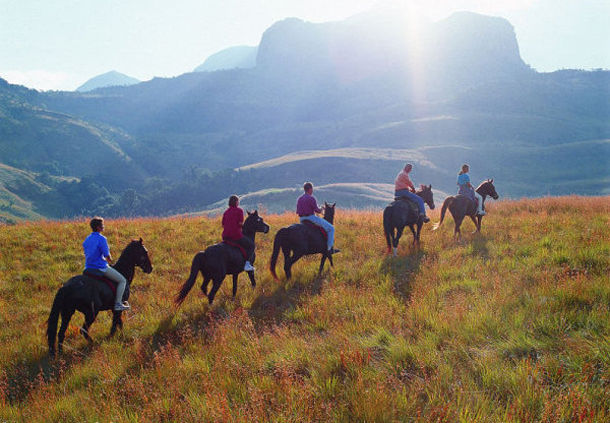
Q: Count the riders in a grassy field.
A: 5